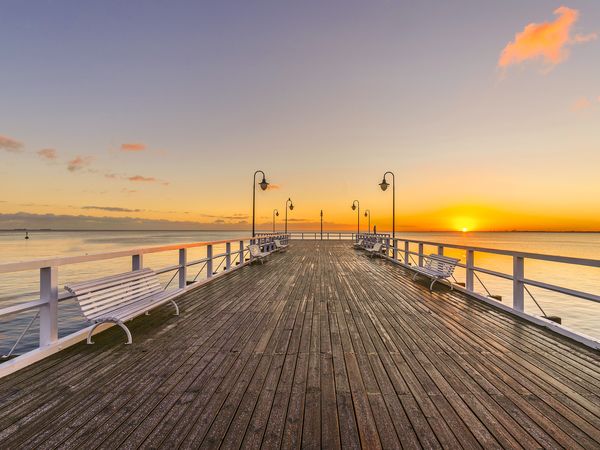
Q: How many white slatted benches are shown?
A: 6